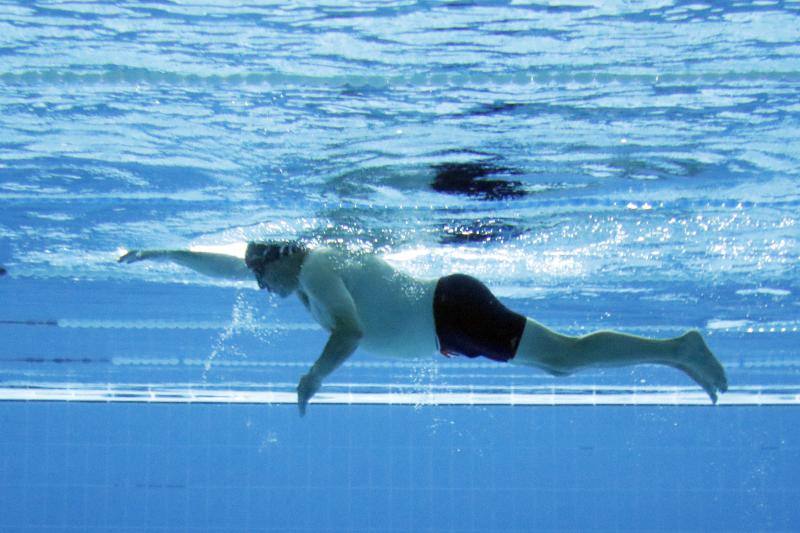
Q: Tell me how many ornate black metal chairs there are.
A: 0